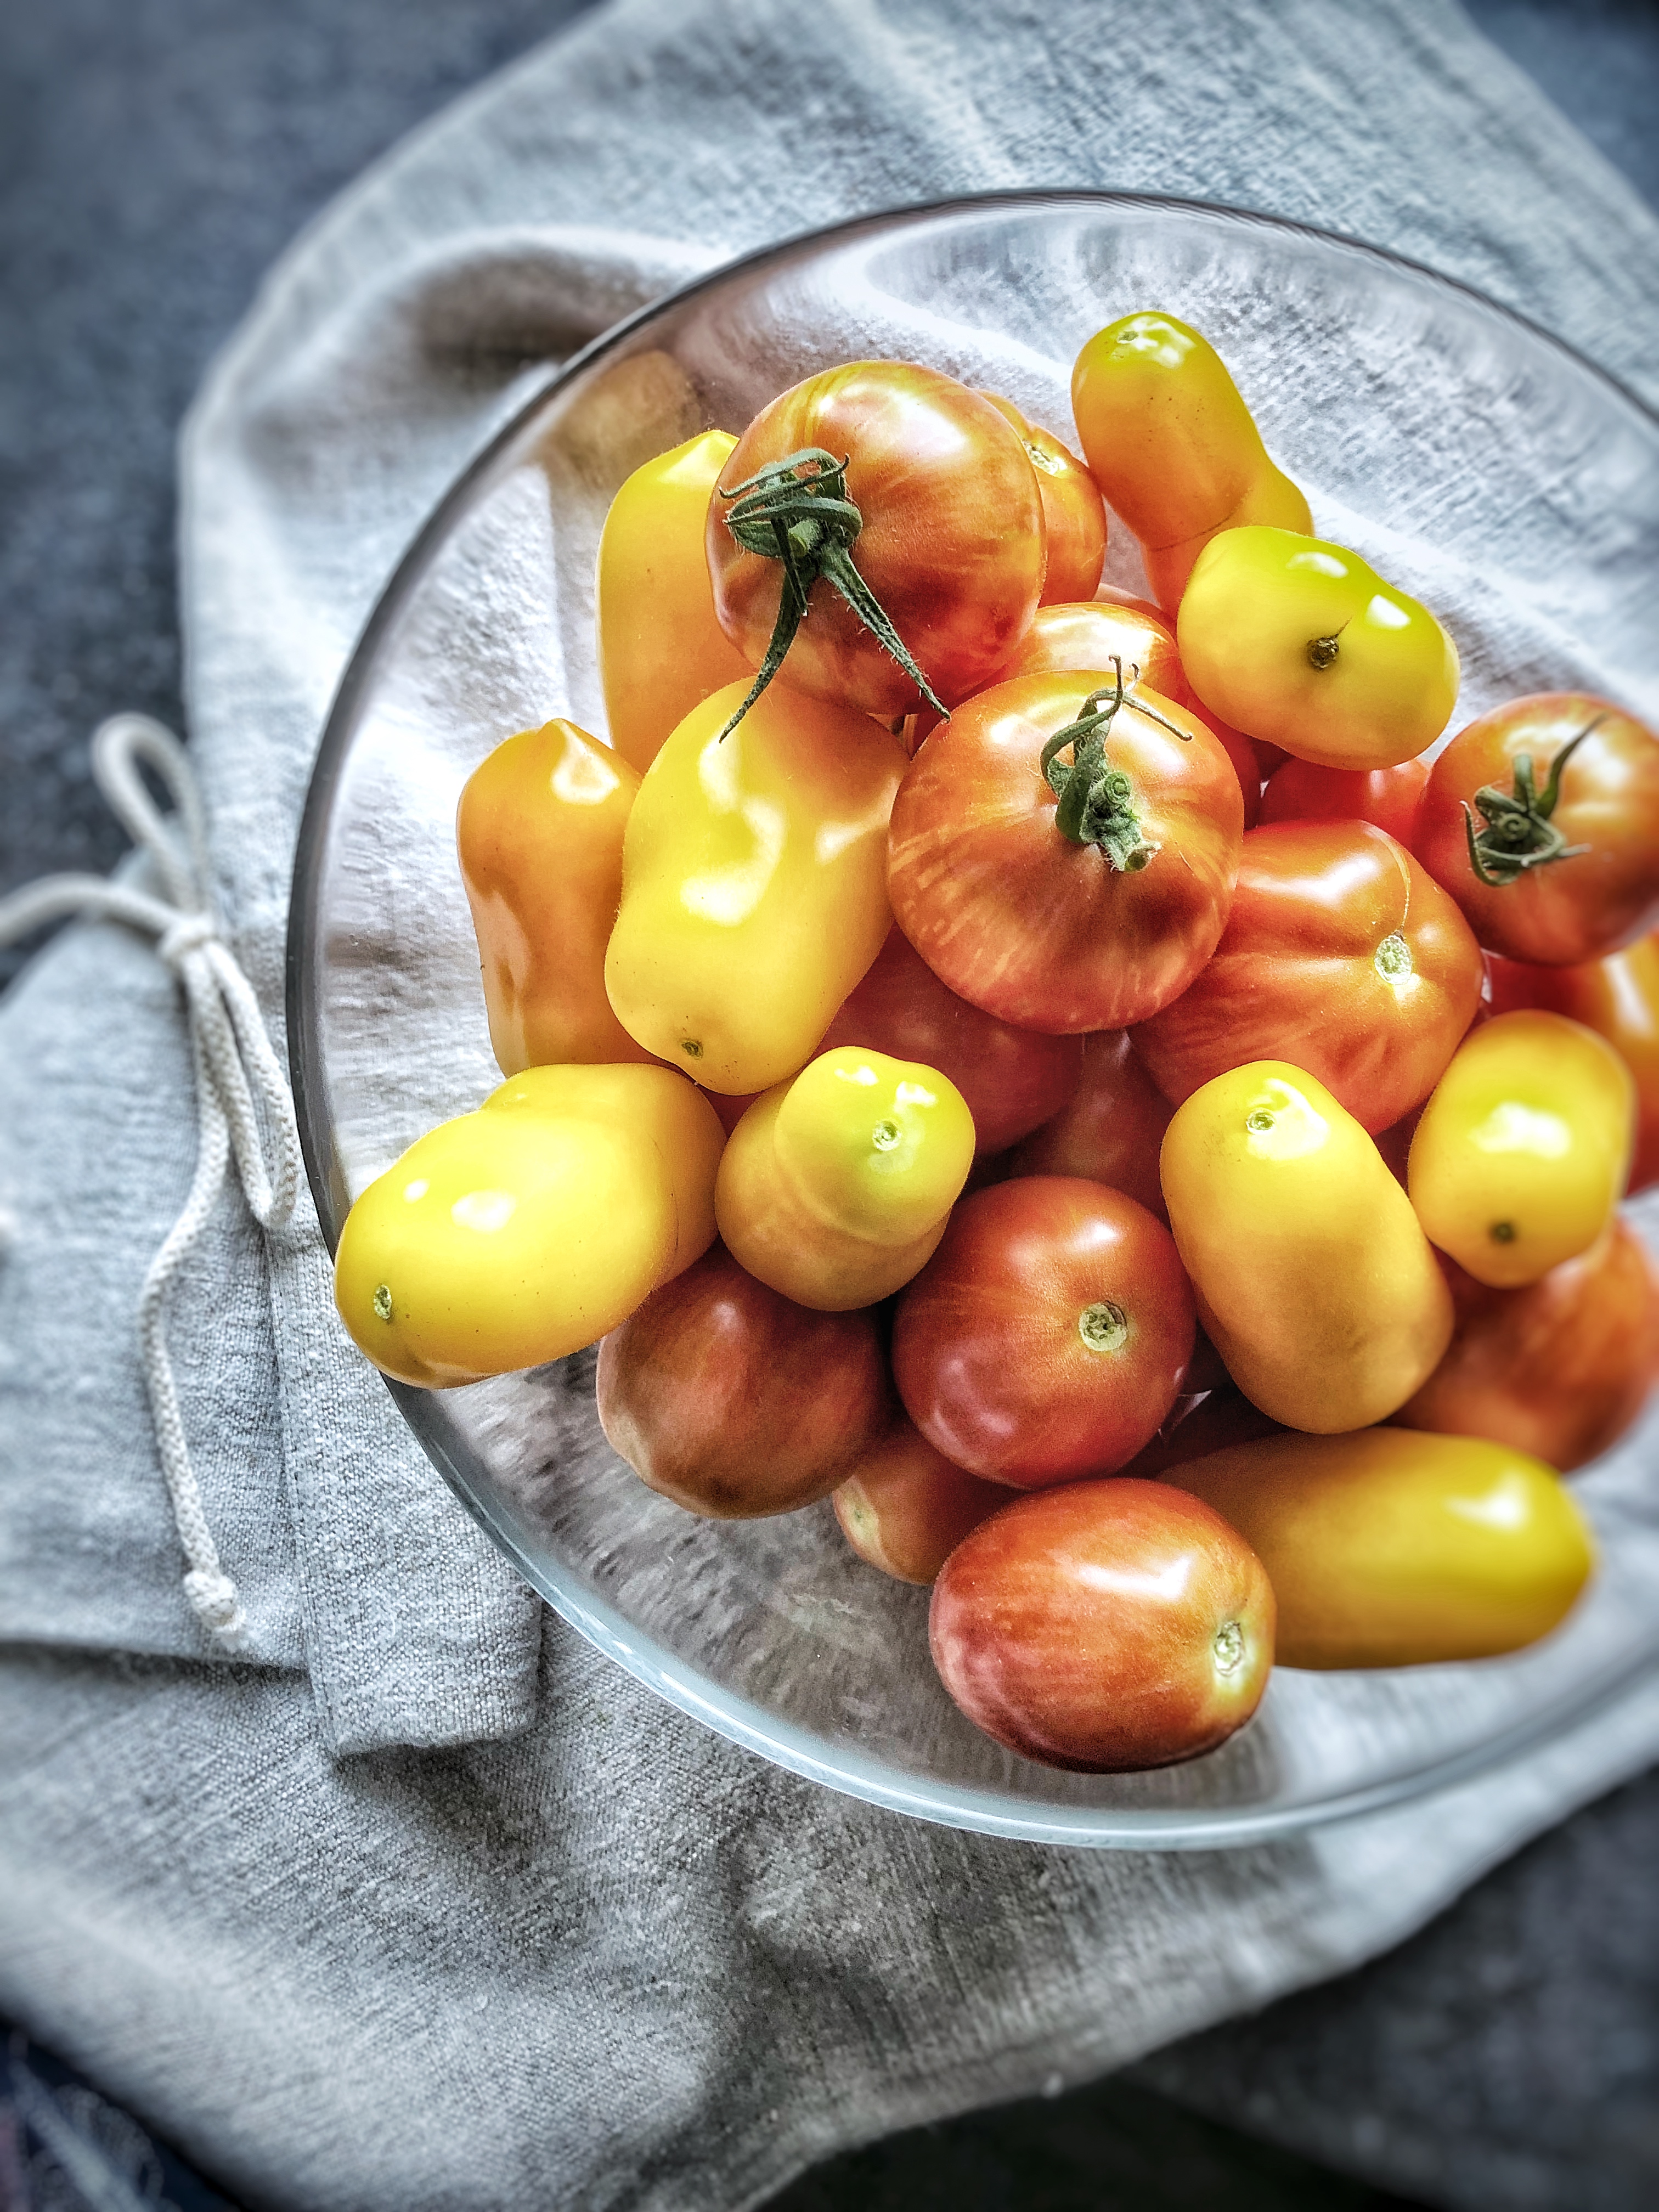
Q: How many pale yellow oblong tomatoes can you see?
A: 10